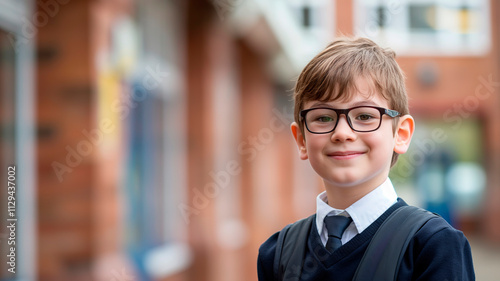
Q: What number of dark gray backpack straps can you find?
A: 2